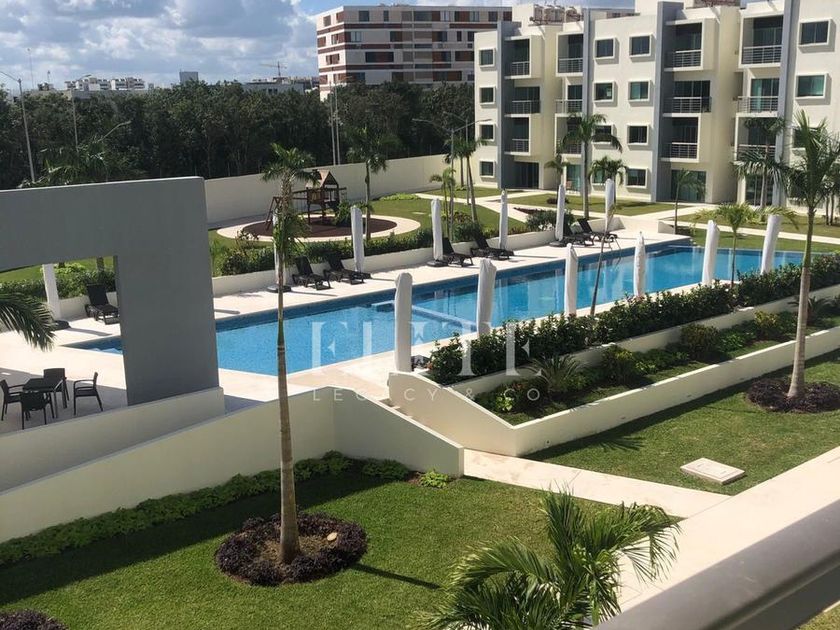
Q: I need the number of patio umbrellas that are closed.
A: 13